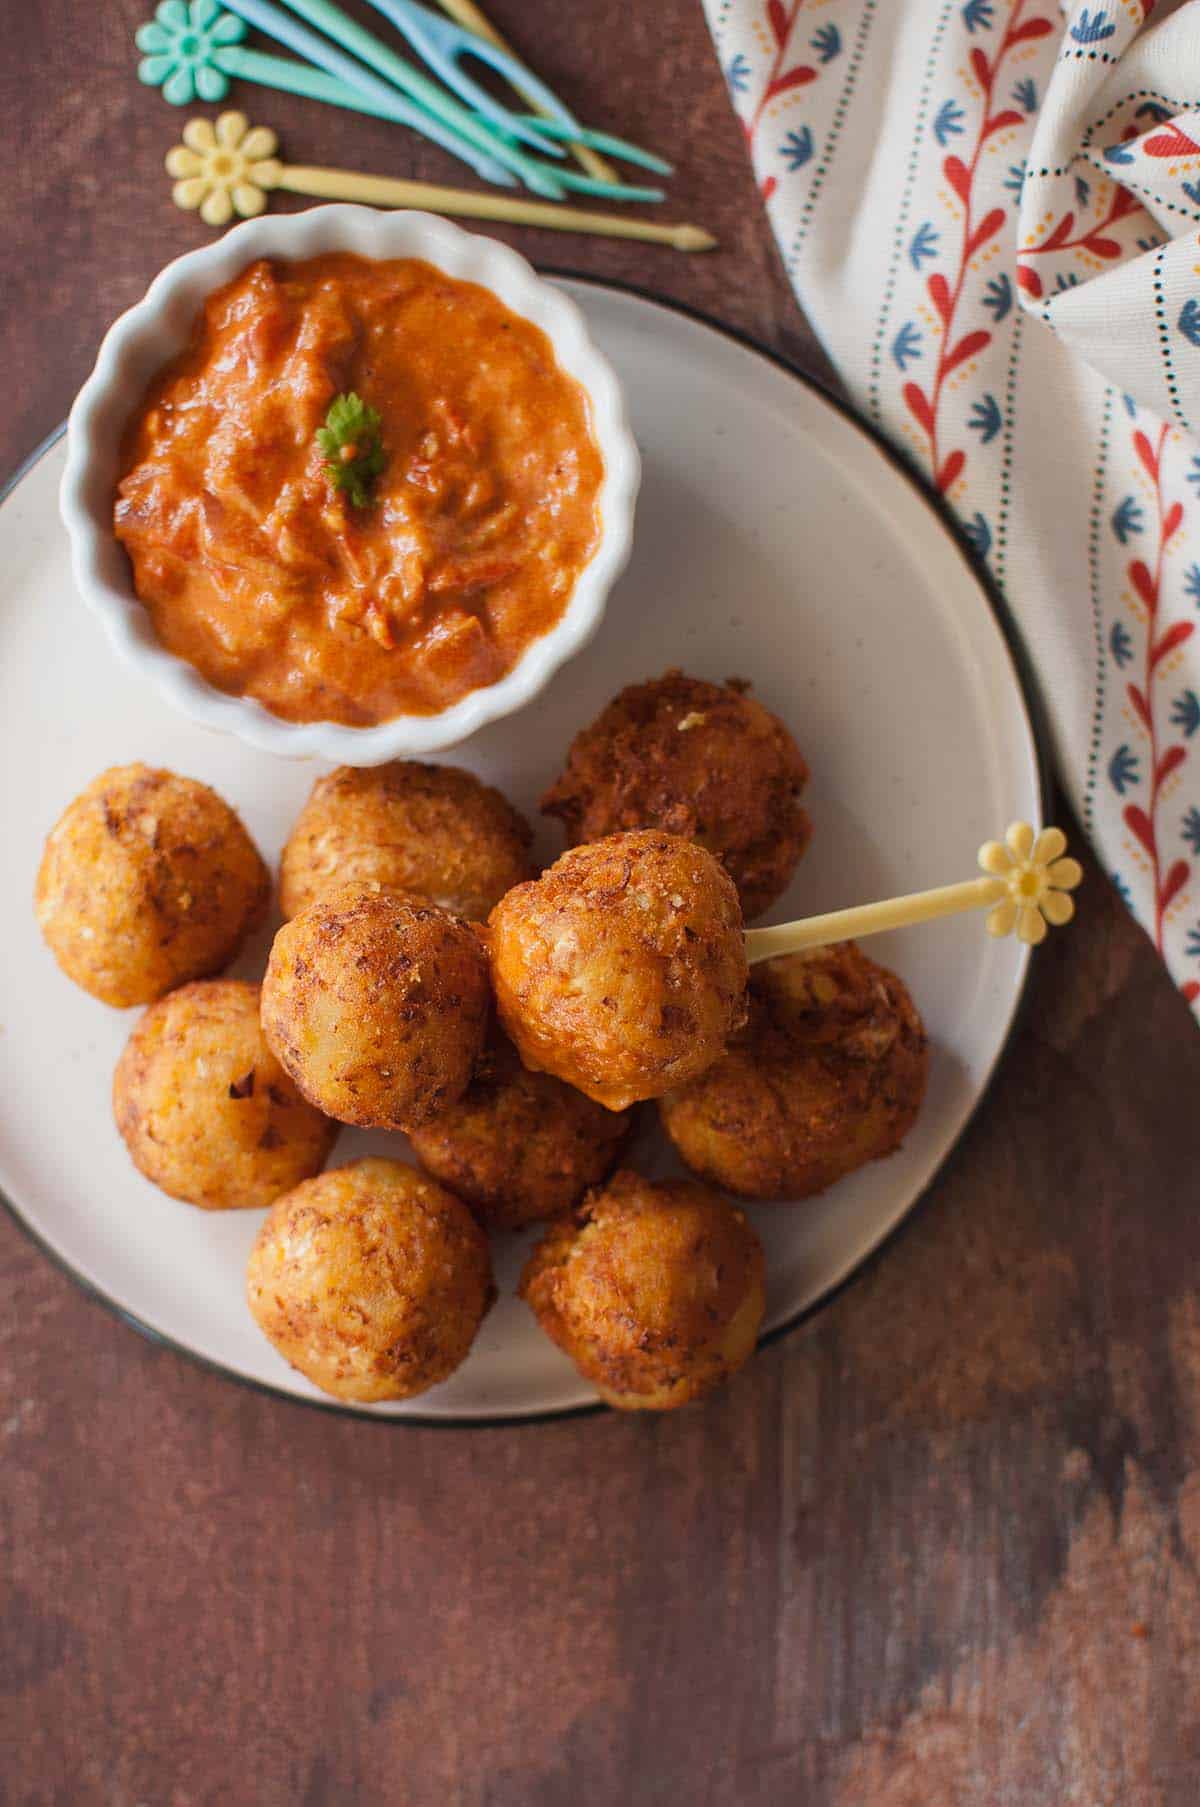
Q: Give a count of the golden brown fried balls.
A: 10